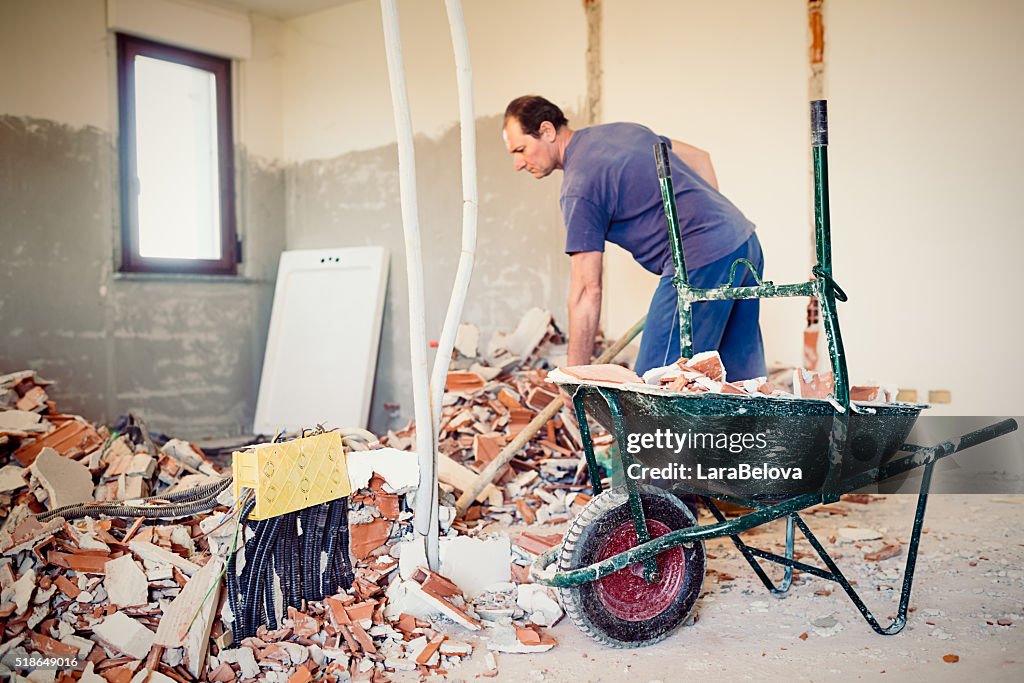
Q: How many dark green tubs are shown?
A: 1